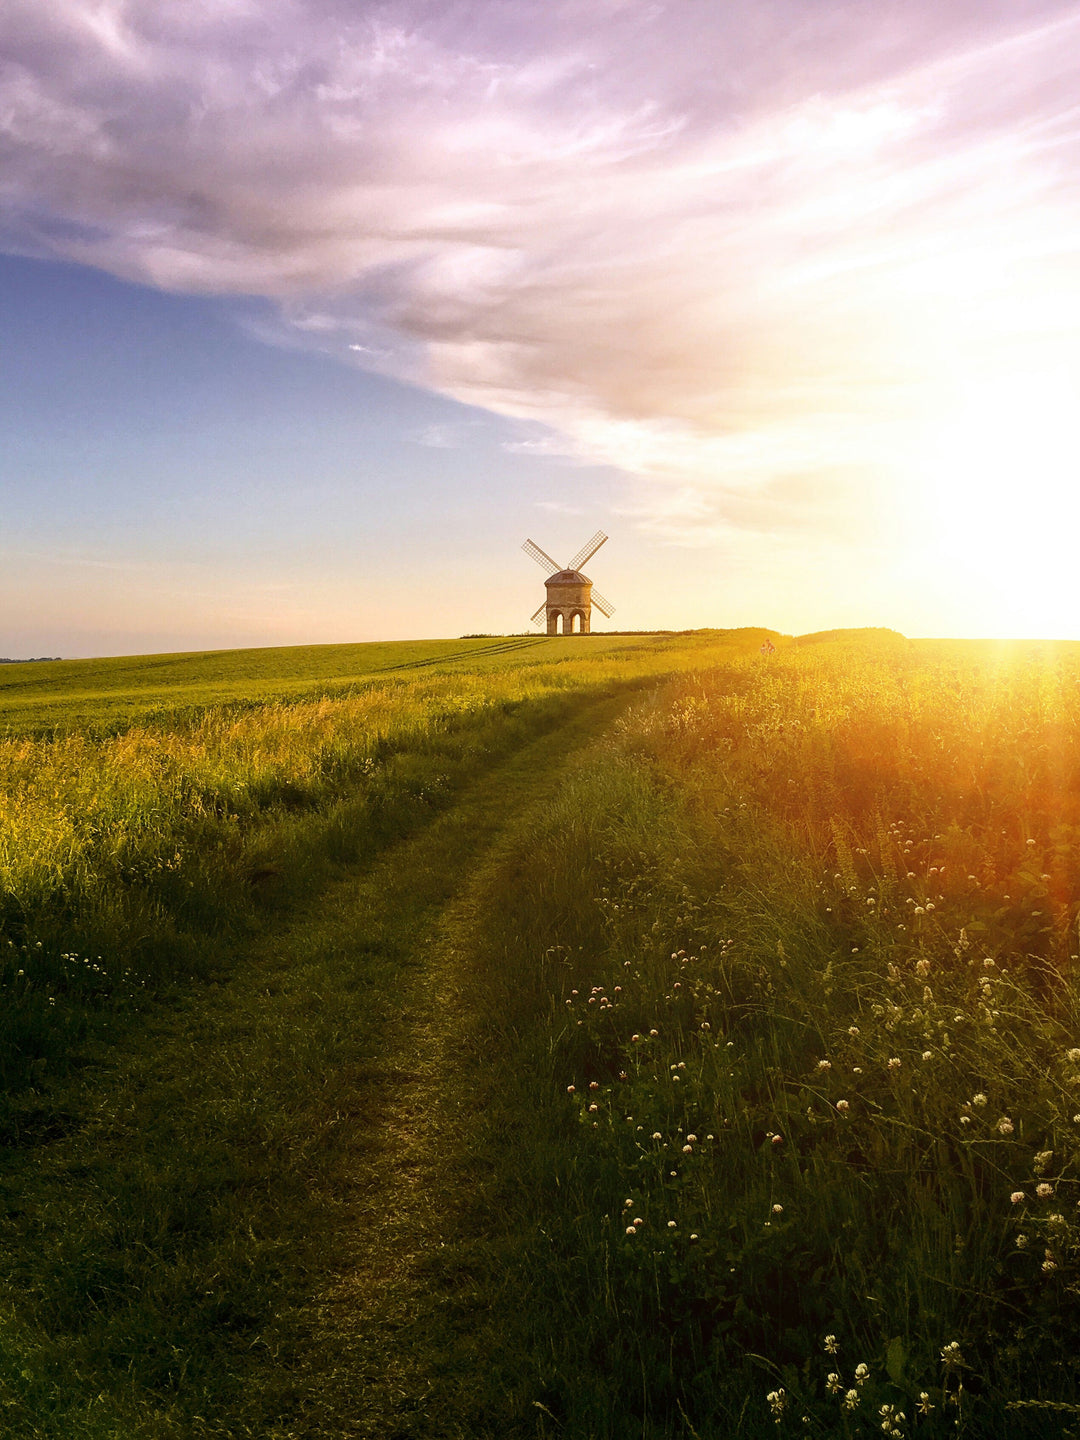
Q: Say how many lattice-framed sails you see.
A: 4